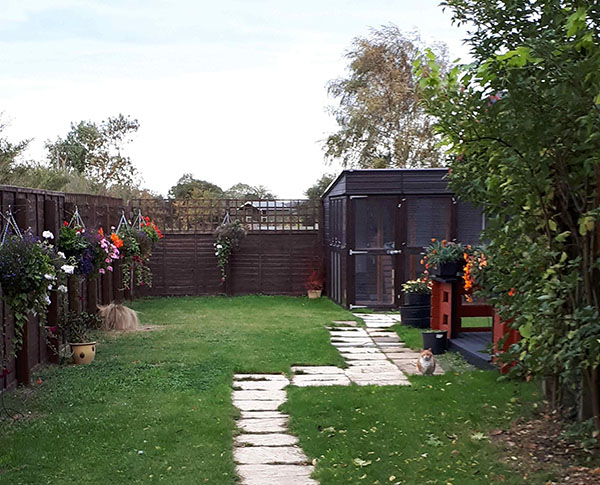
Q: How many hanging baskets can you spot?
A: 5